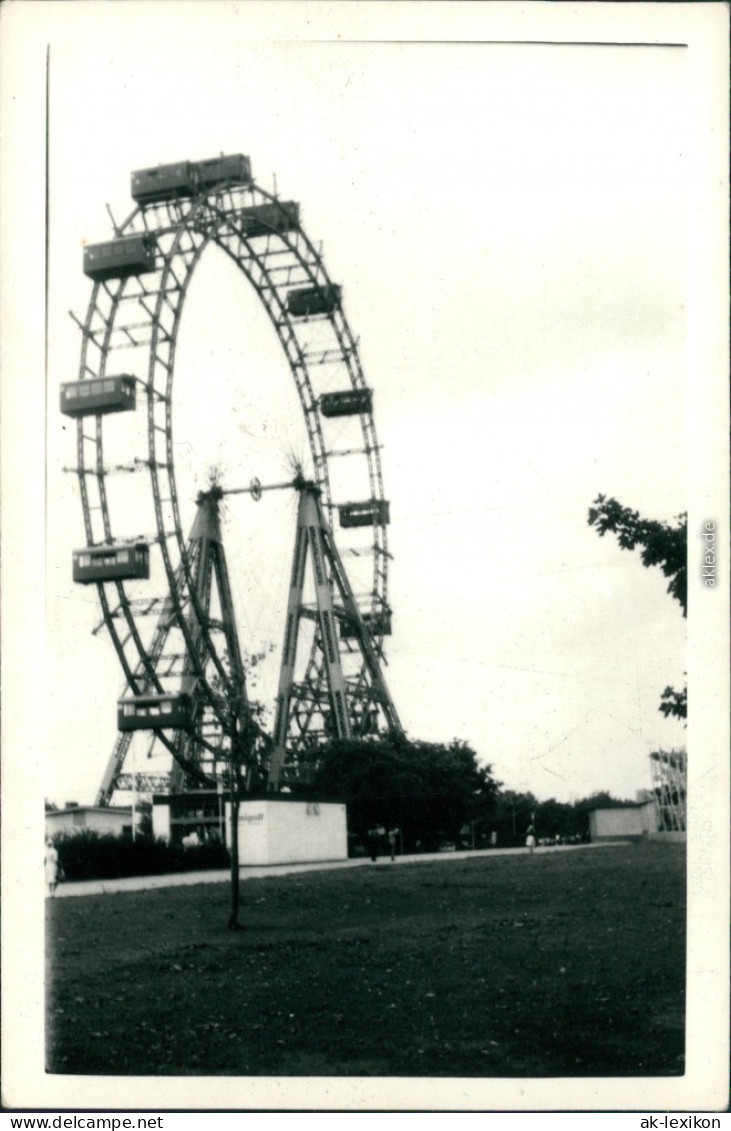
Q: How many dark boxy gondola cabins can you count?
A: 11